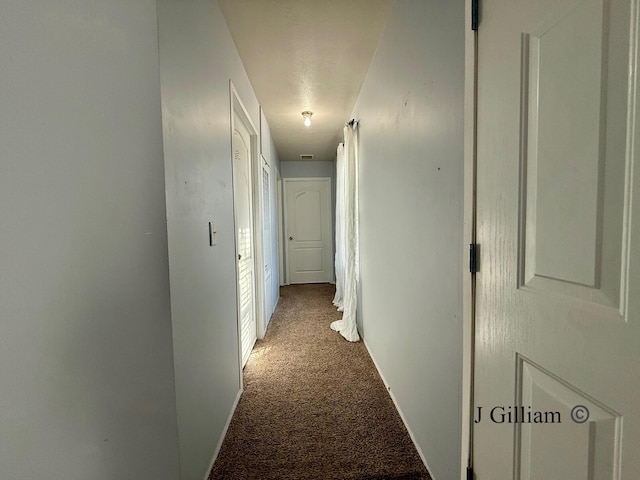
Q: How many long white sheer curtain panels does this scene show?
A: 2